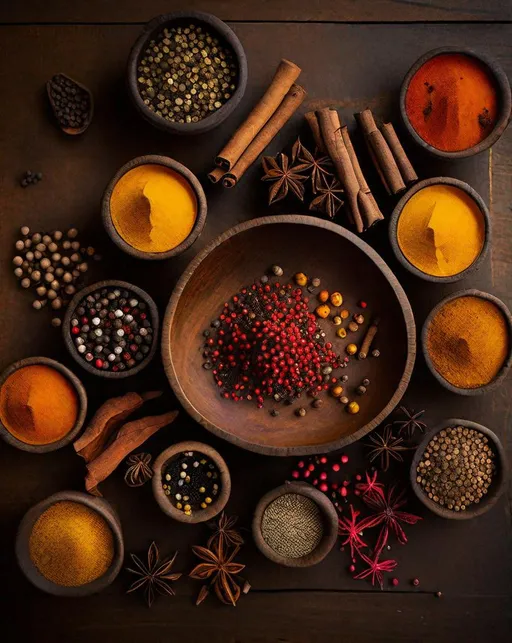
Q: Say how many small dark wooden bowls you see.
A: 11